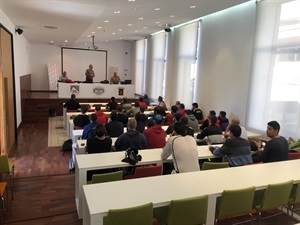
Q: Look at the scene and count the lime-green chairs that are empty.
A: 8